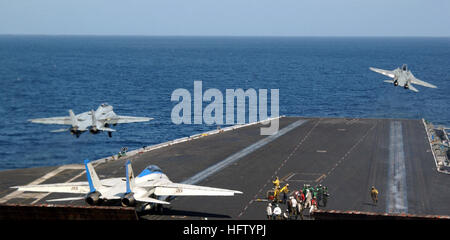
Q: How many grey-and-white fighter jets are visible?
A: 2